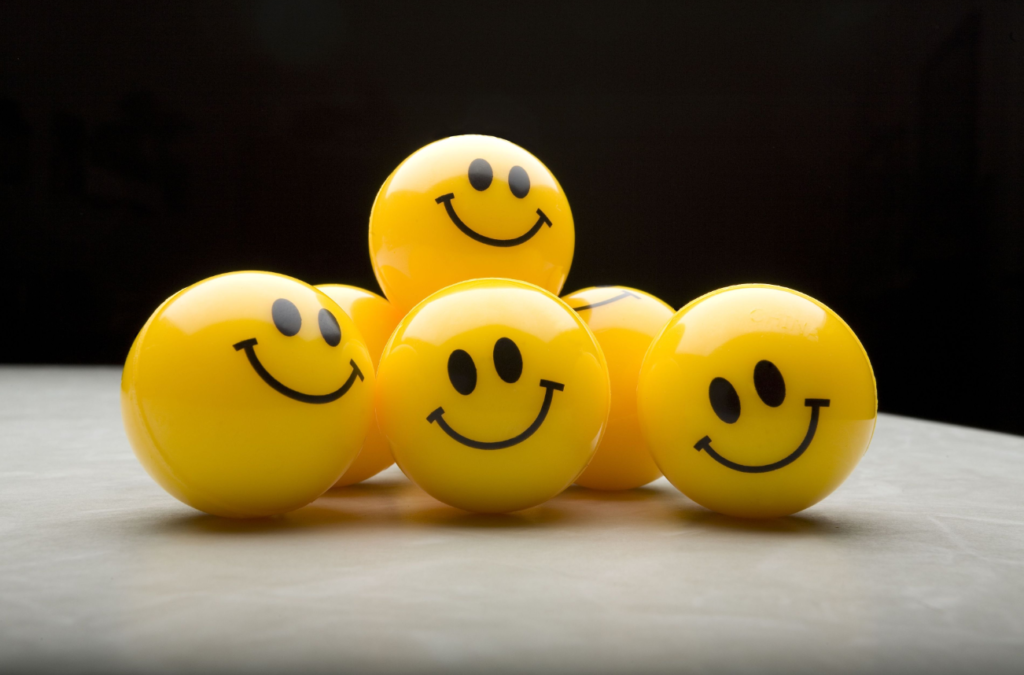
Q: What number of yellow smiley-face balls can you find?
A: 6